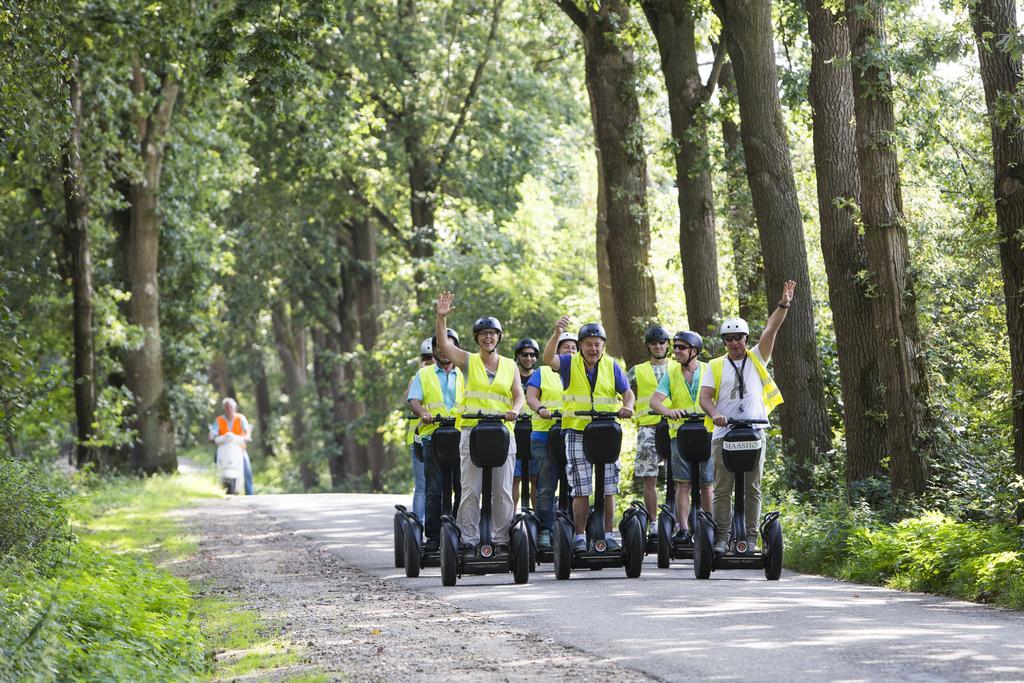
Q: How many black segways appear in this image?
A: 9